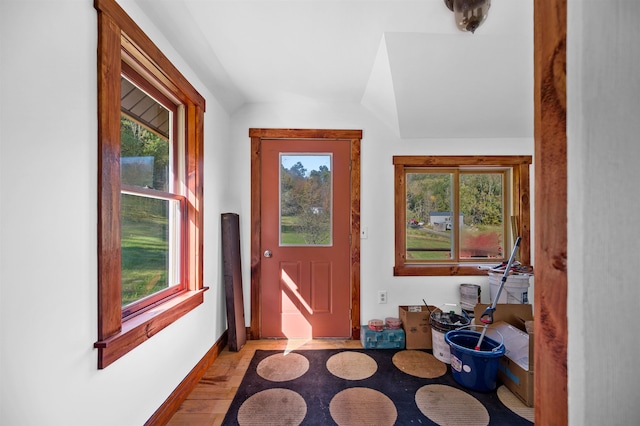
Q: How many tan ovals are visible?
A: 7